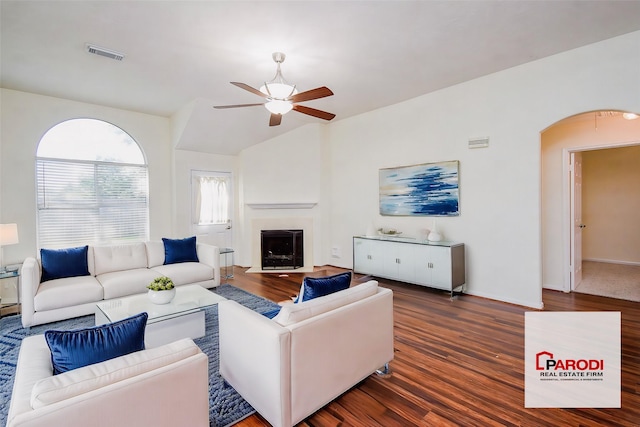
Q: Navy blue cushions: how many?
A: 4